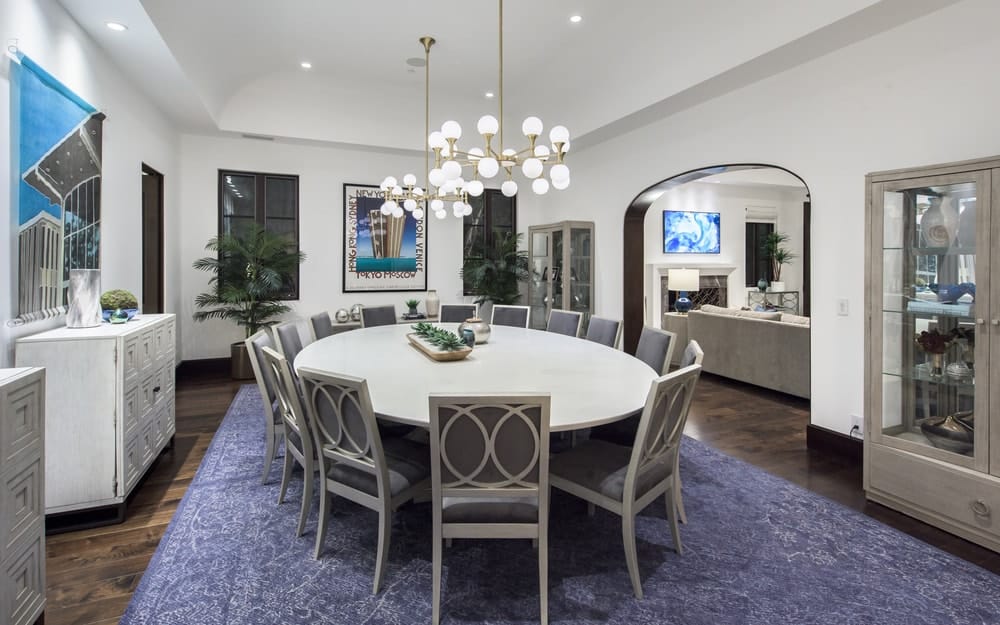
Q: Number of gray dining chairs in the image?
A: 14